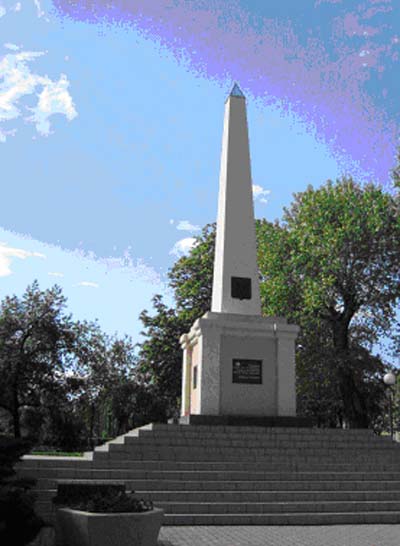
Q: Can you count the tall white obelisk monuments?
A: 1